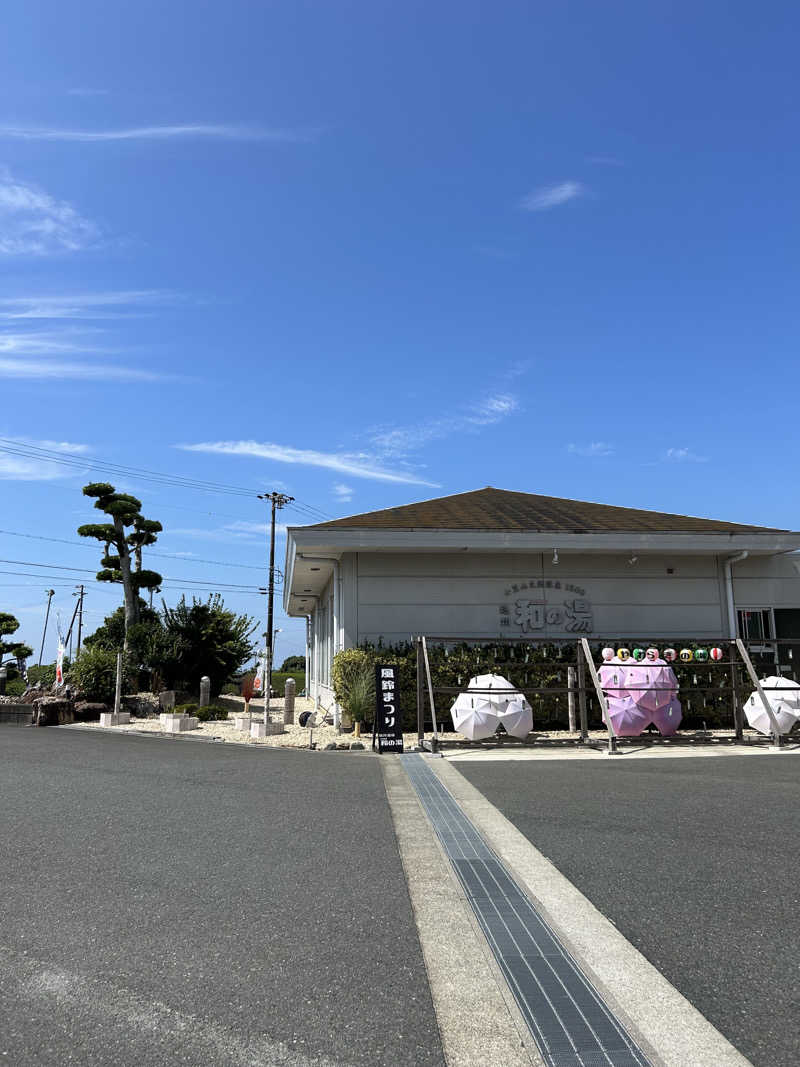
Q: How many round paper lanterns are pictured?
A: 8